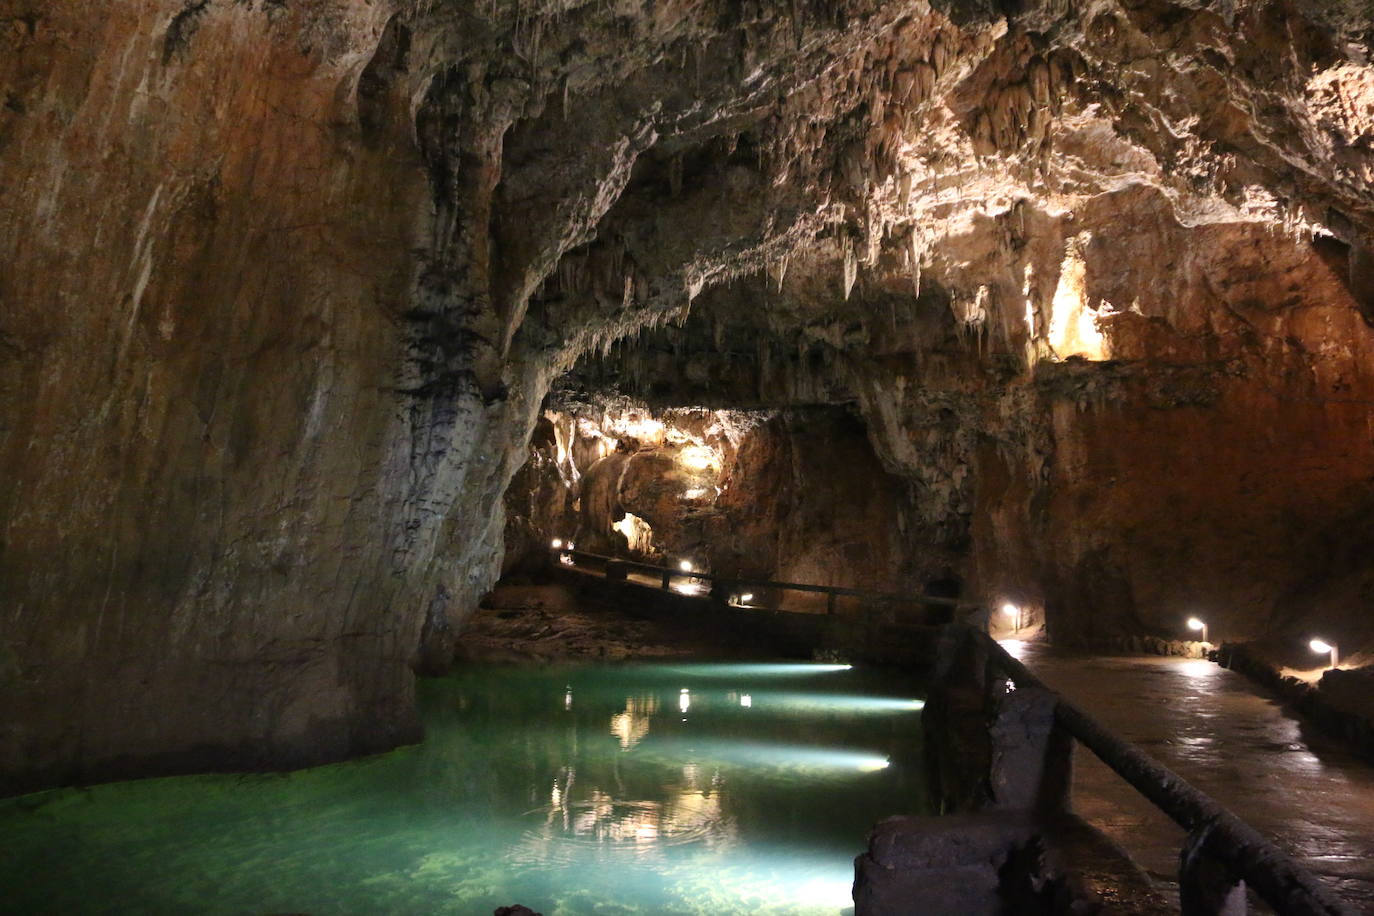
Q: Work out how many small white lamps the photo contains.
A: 6